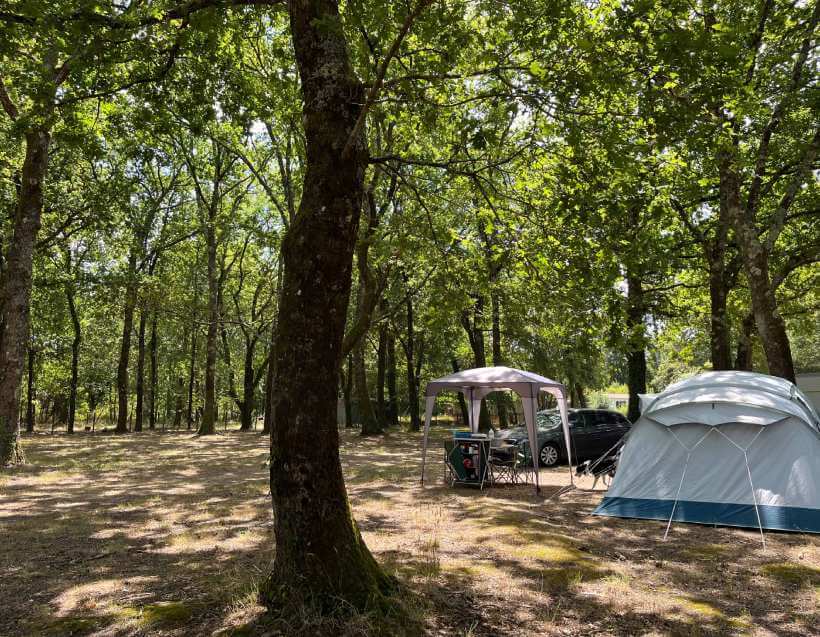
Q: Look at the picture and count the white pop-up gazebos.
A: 1